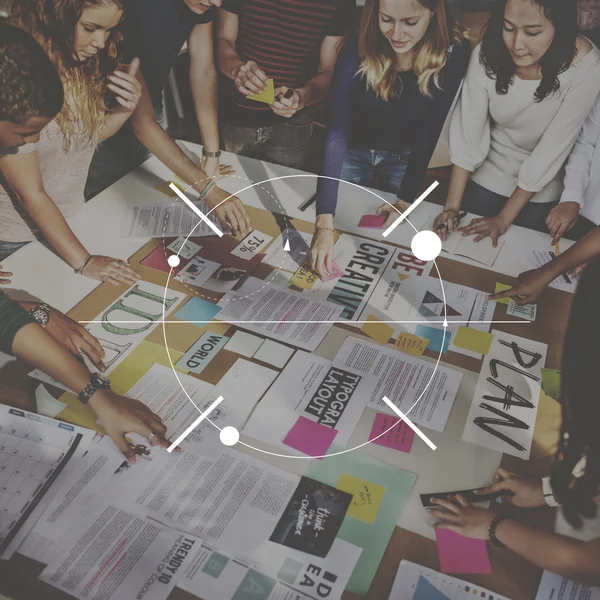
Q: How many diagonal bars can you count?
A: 4